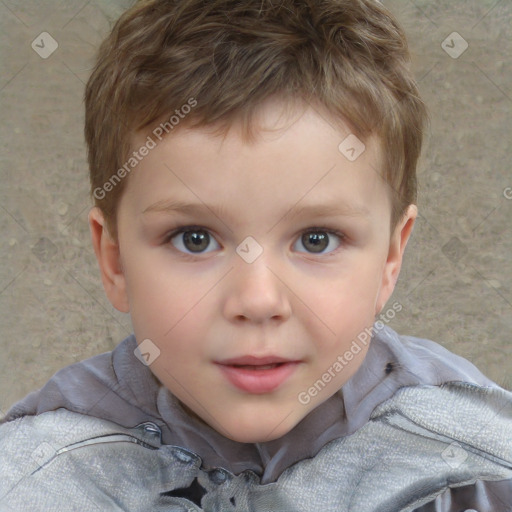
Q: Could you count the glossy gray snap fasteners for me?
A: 3